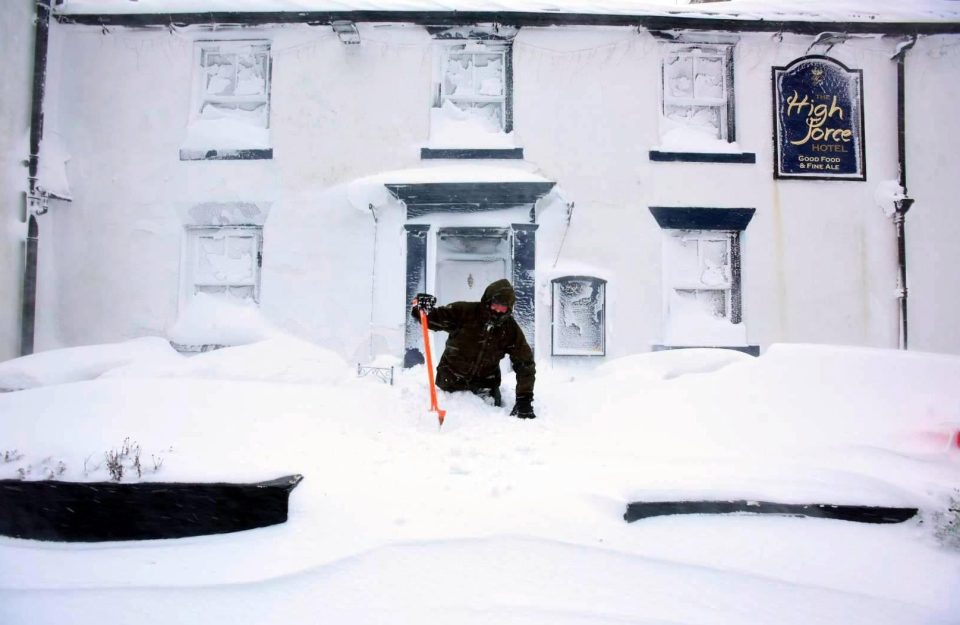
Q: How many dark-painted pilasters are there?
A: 2